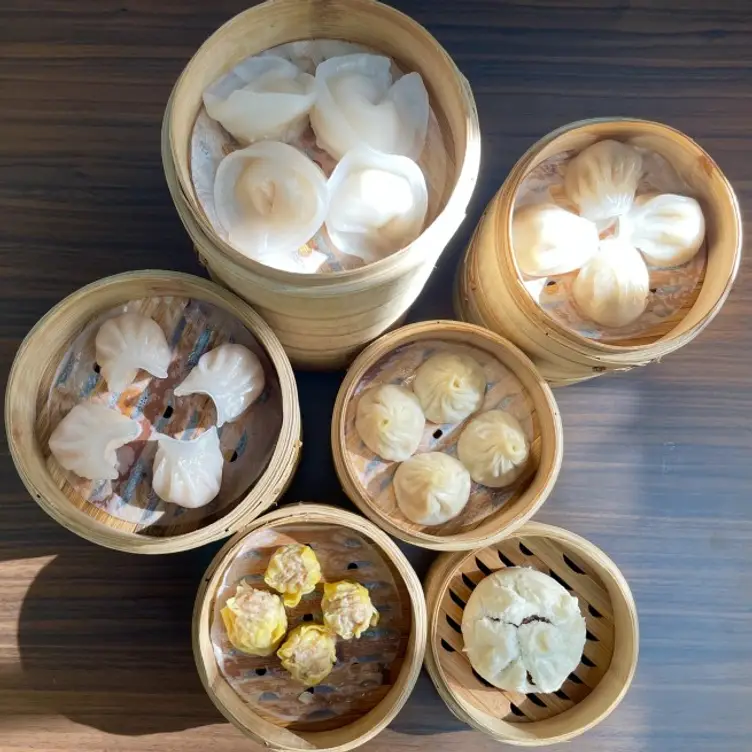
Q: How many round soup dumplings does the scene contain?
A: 4